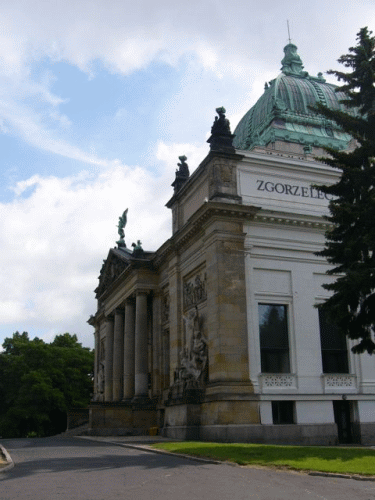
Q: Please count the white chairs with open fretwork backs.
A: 0